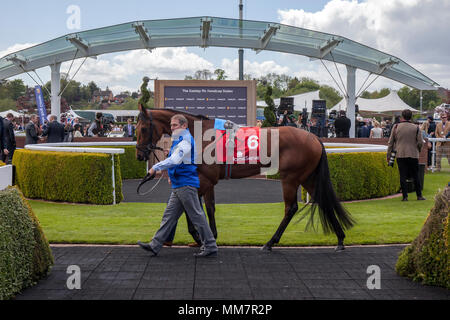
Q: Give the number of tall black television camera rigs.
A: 2